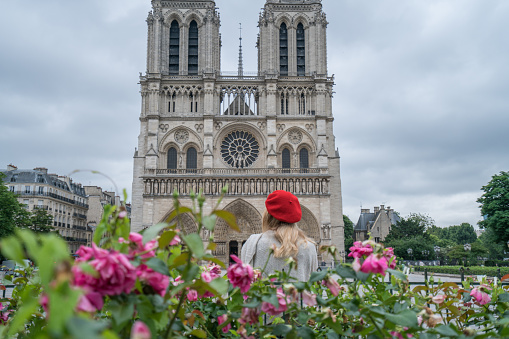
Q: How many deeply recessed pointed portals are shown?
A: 3